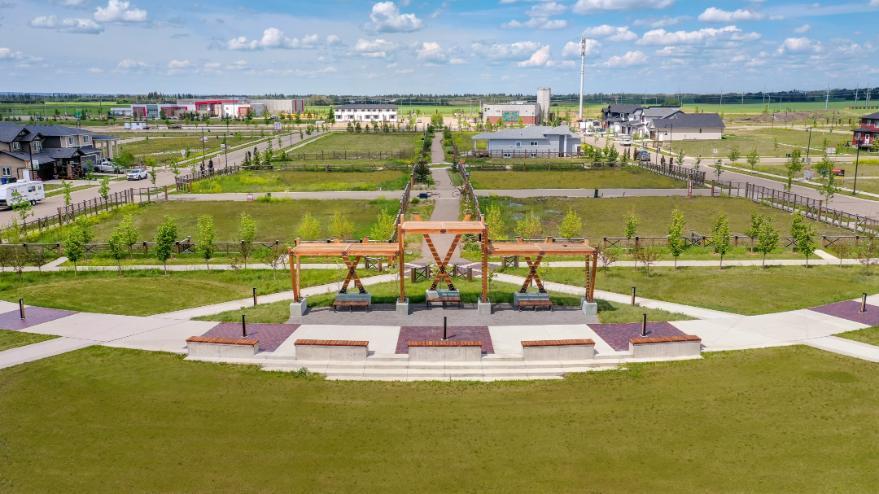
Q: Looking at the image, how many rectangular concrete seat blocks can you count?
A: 5